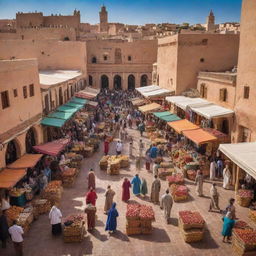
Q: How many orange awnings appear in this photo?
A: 4